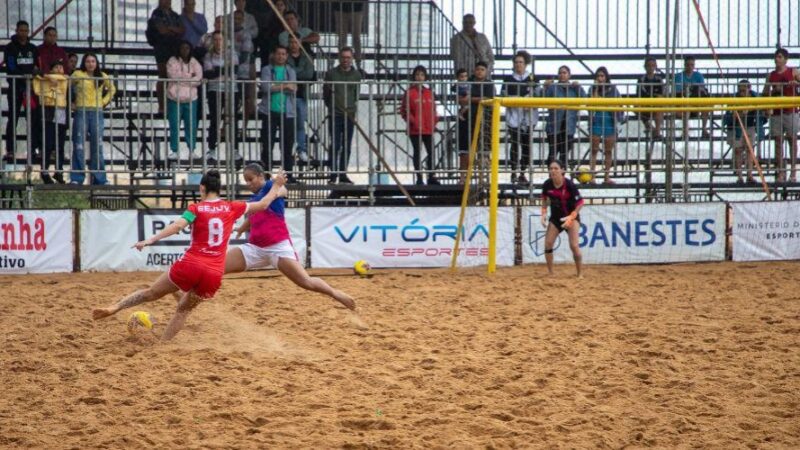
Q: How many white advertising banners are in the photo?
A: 5